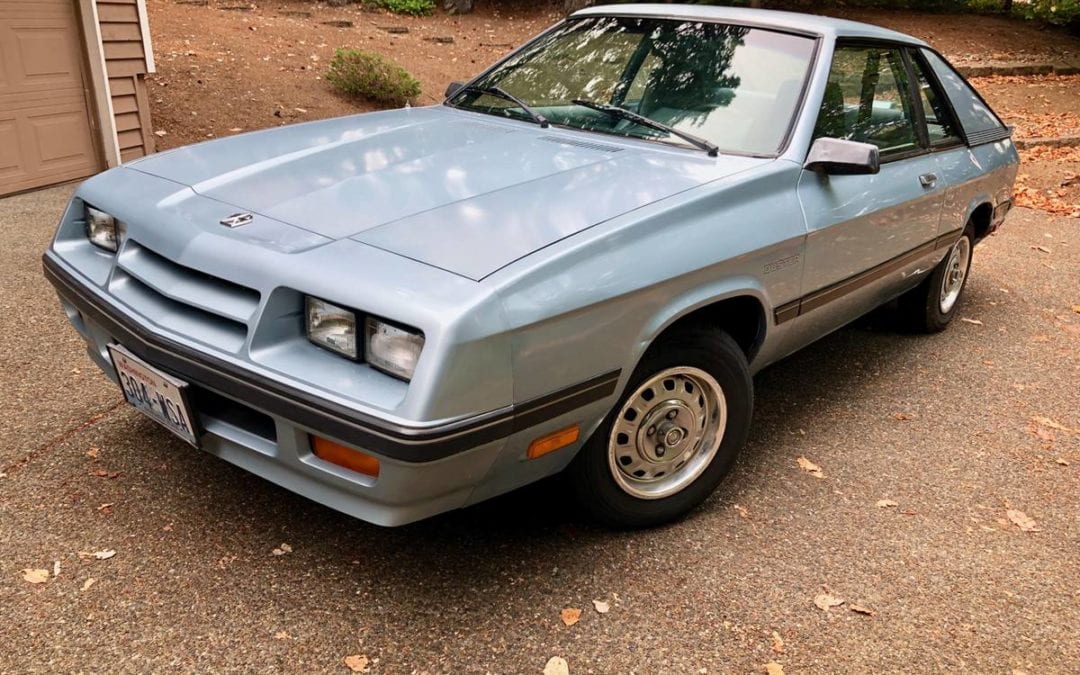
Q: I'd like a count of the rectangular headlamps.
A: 4